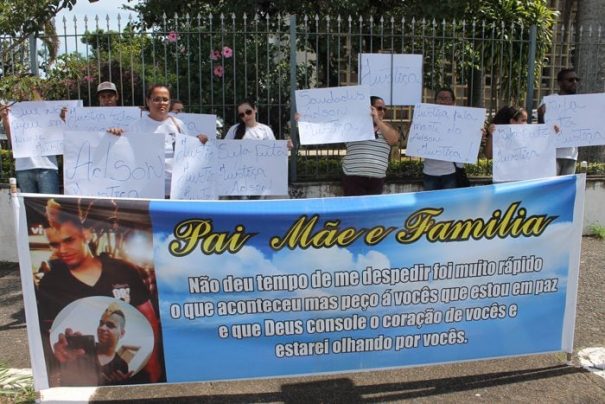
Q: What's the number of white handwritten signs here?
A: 11